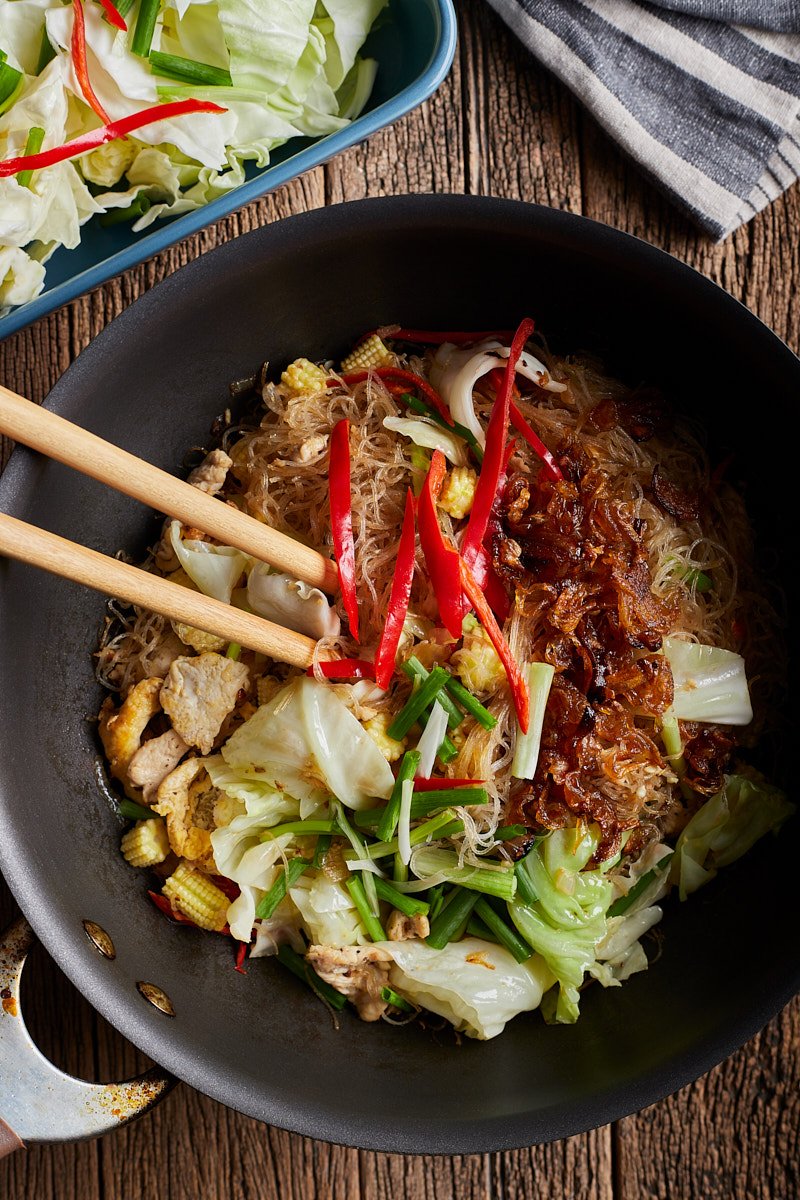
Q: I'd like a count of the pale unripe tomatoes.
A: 0